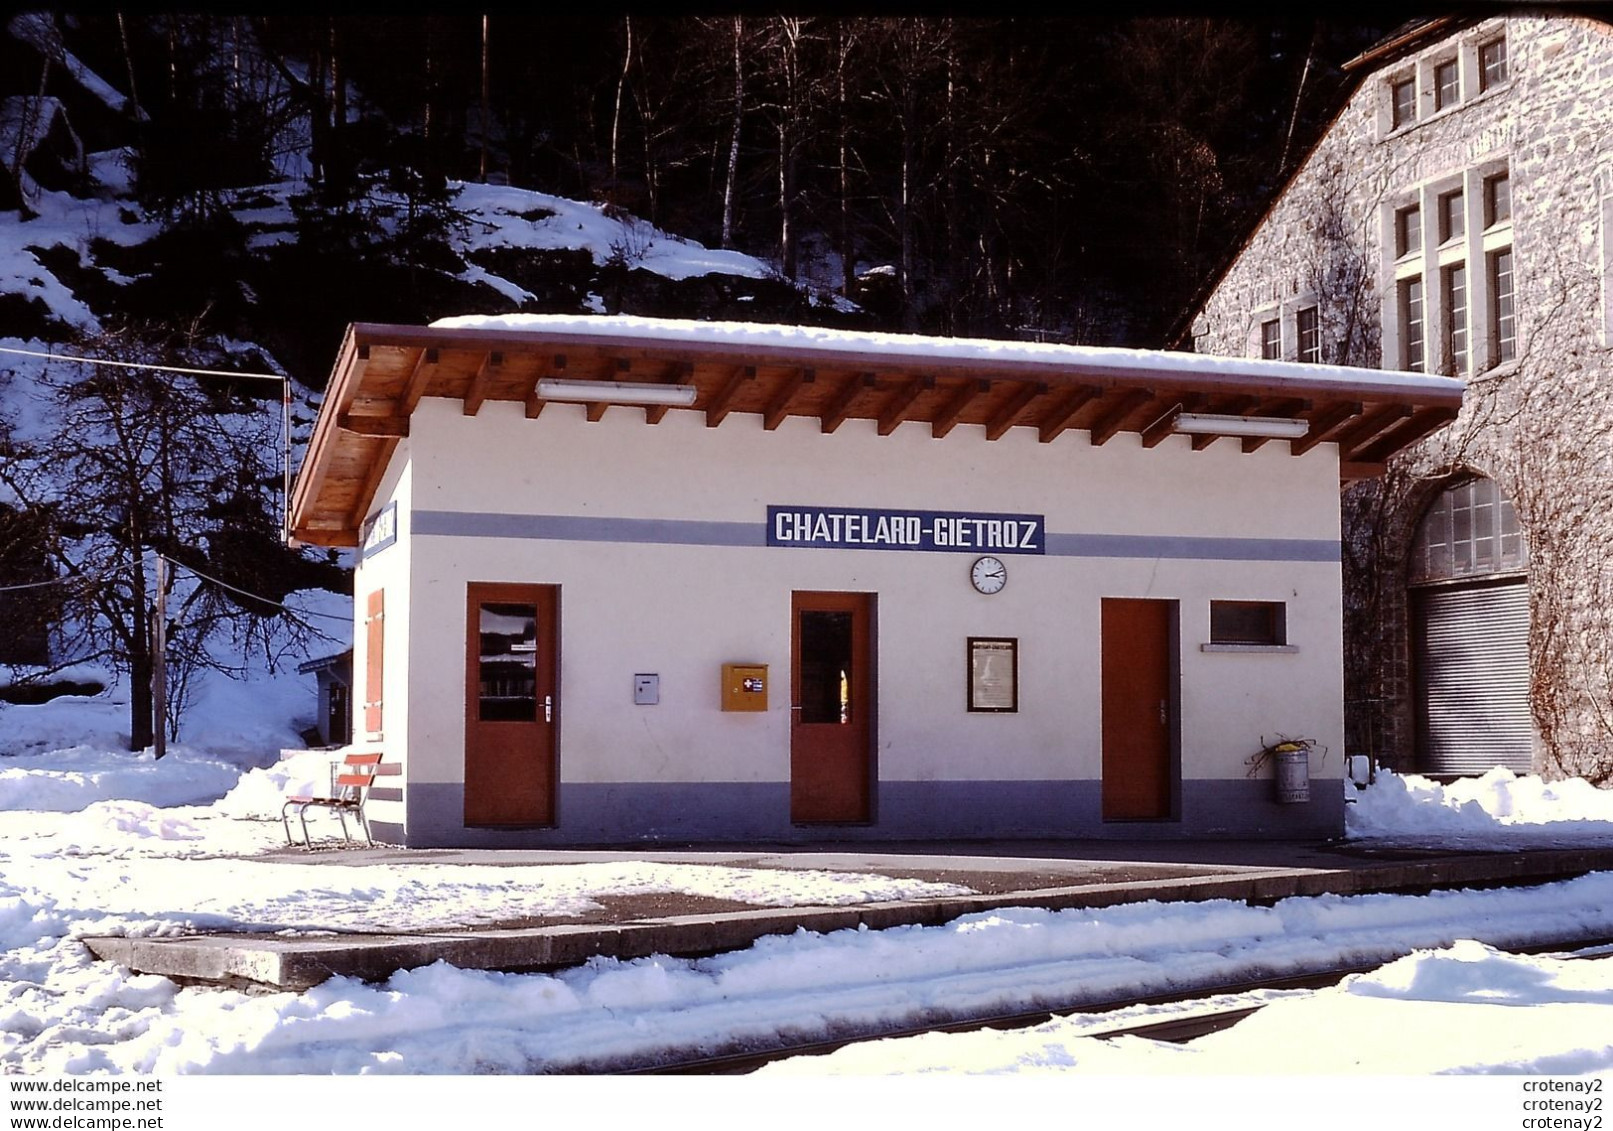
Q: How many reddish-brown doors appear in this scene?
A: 3